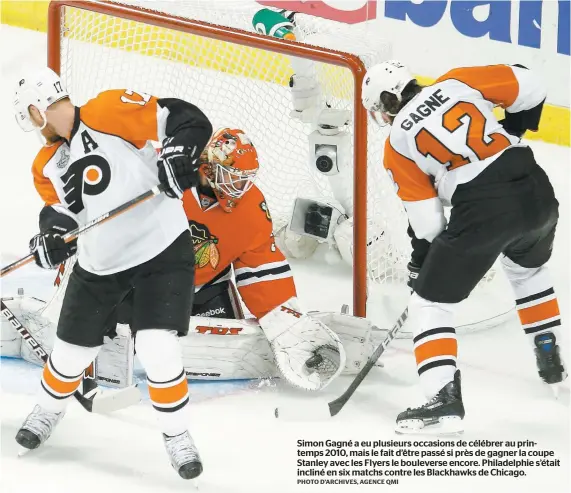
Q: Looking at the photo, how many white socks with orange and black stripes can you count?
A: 4